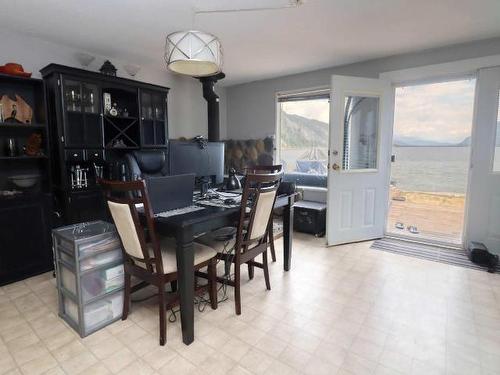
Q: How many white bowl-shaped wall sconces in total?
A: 2